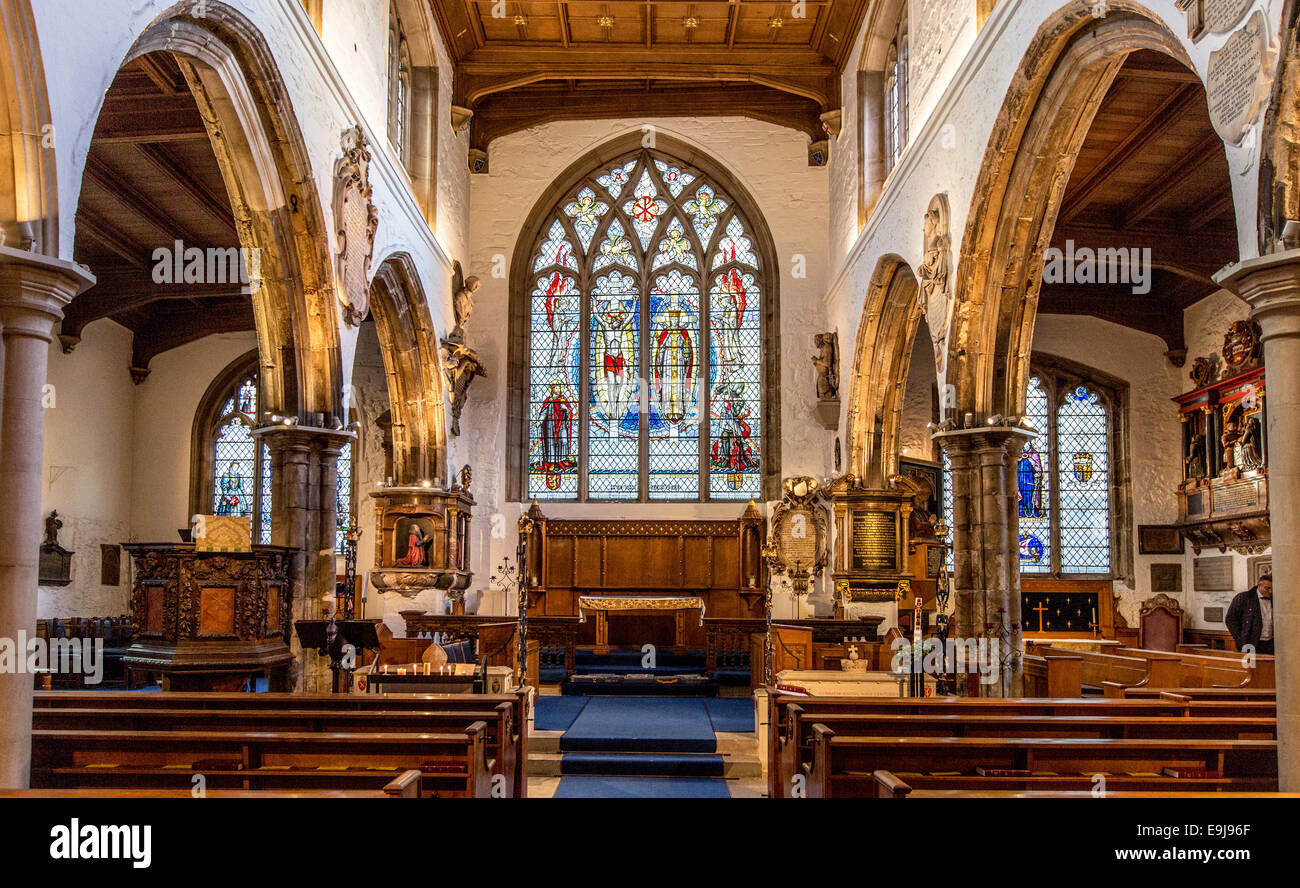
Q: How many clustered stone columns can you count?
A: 2